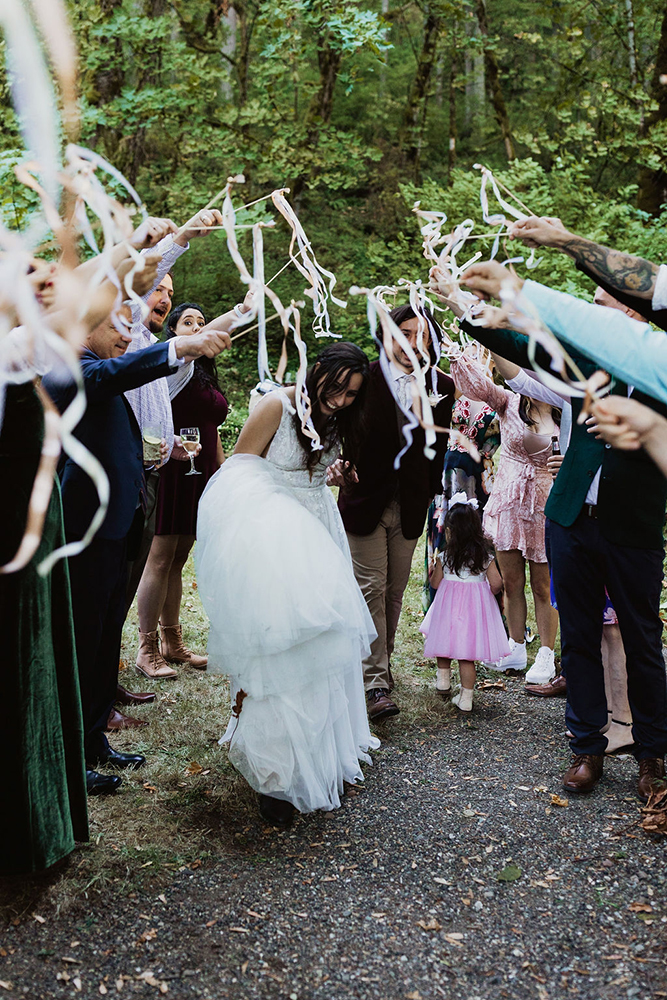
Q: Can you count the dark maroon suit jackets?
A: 1